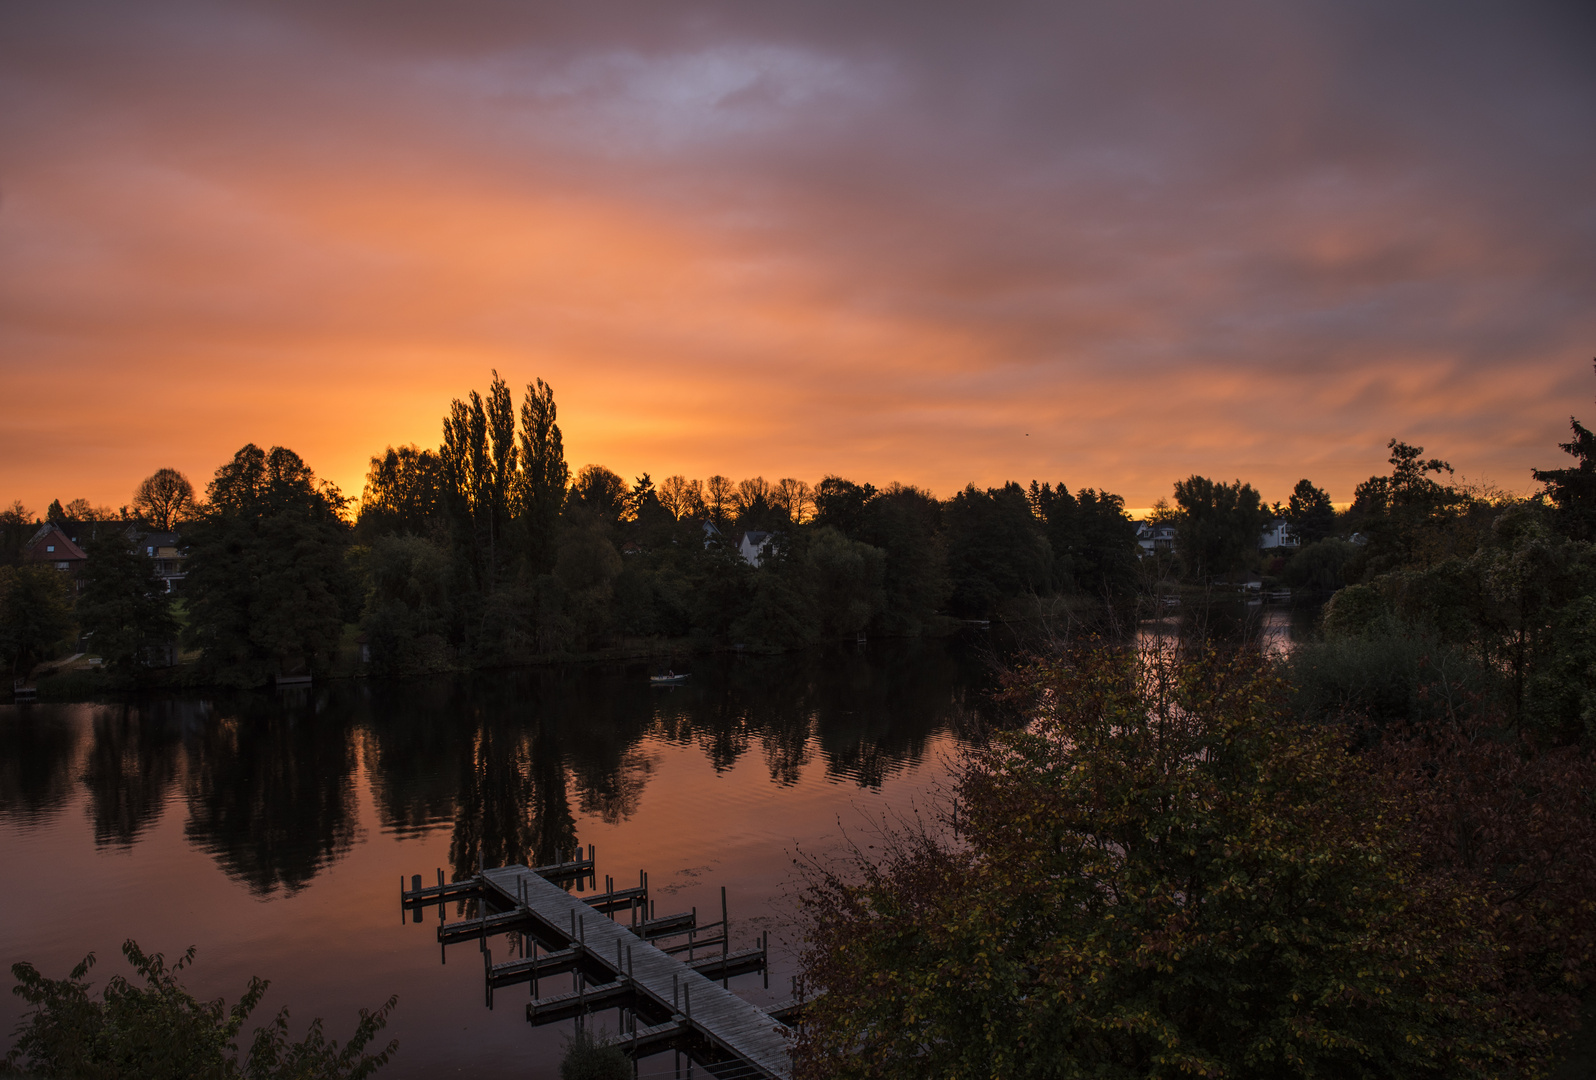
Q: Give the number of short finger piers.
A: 10